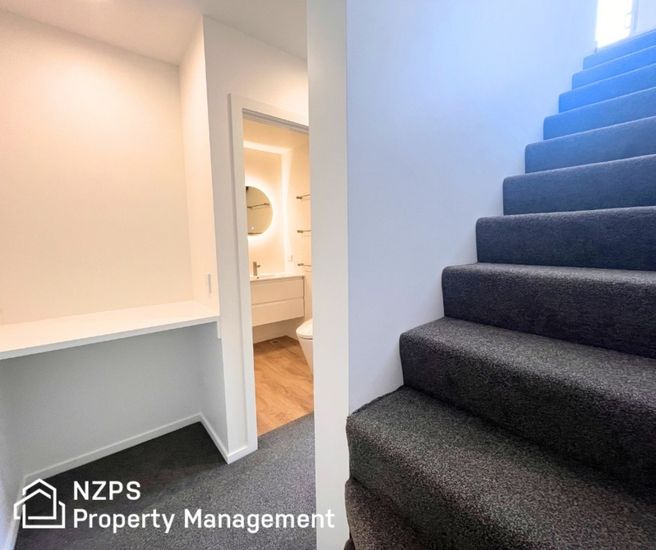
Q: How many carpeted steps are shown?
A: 11